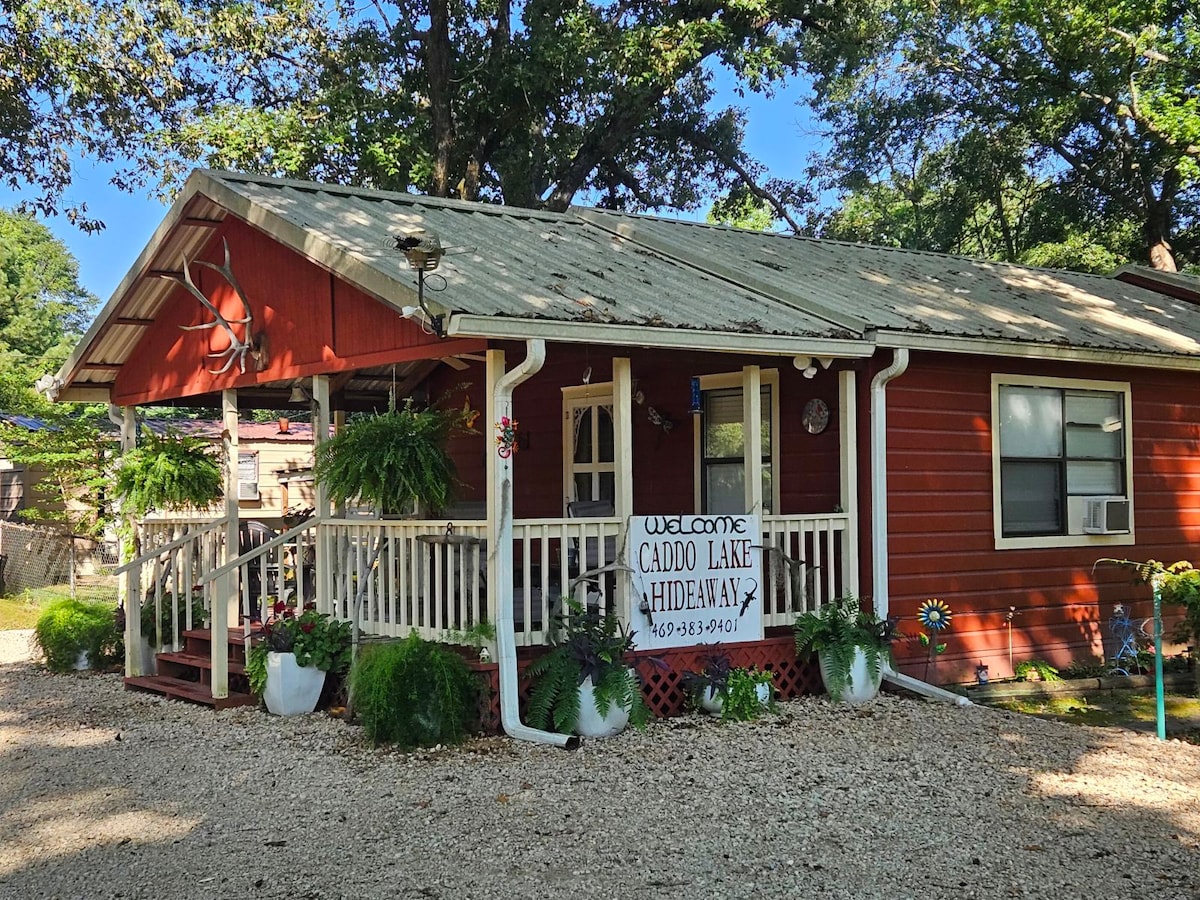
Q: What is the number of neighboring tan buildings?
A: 1